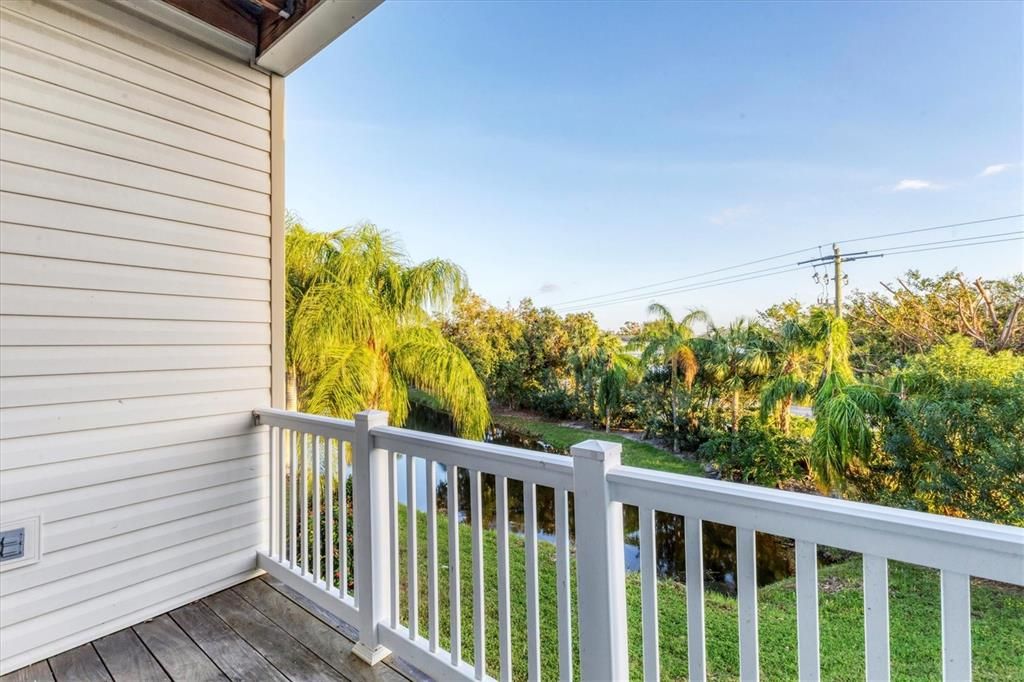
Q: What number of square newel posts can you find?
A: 2